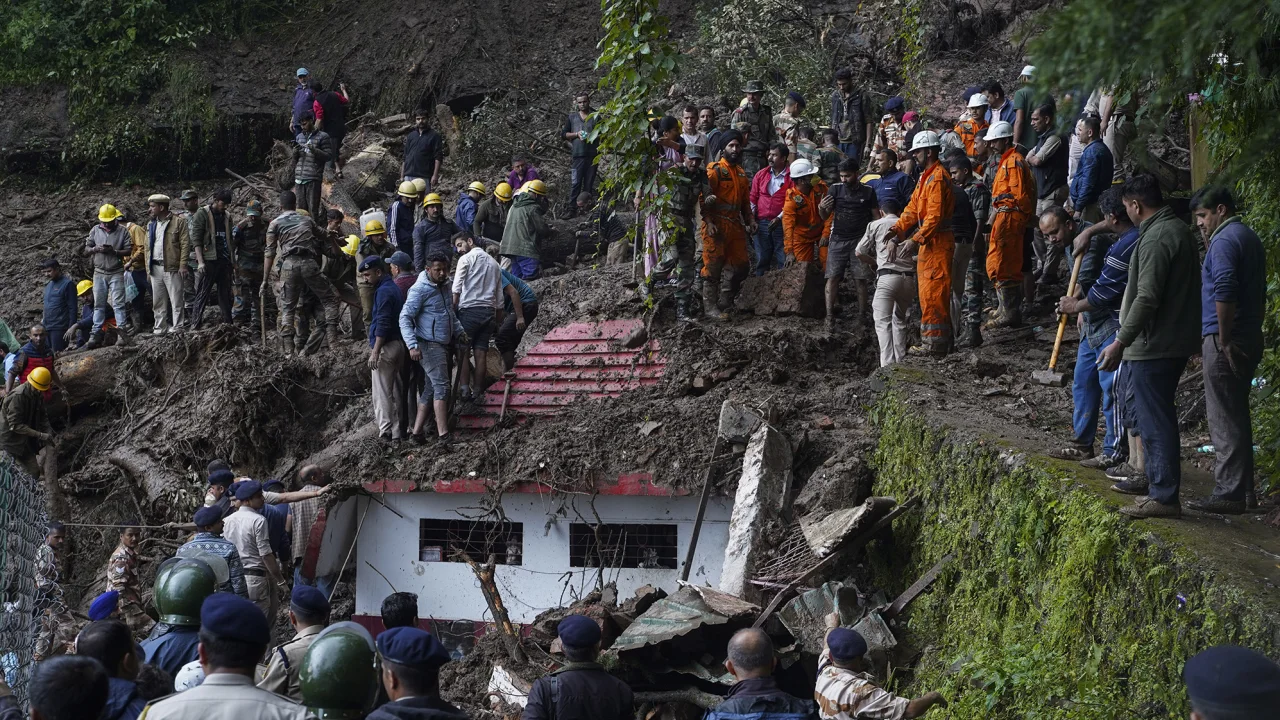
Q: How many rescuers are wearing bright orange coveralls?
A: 5